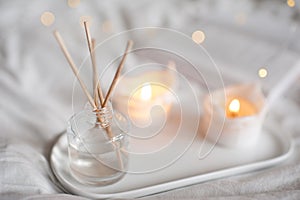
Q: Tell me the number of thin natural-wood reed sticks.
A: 4